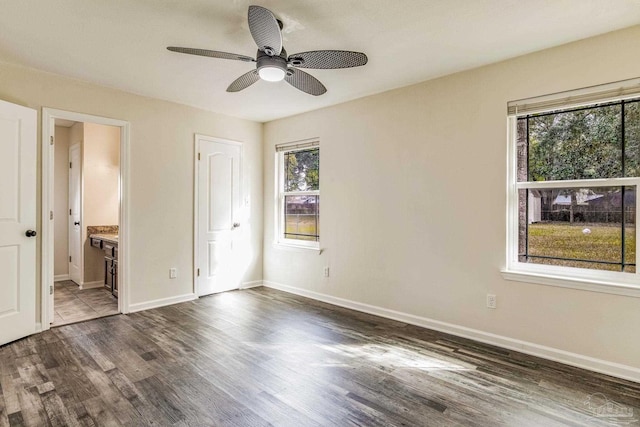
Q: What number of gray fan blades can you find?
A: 5